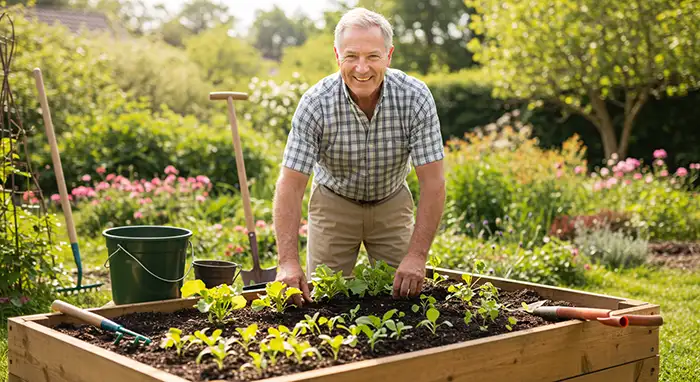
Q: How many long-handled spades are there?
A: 1